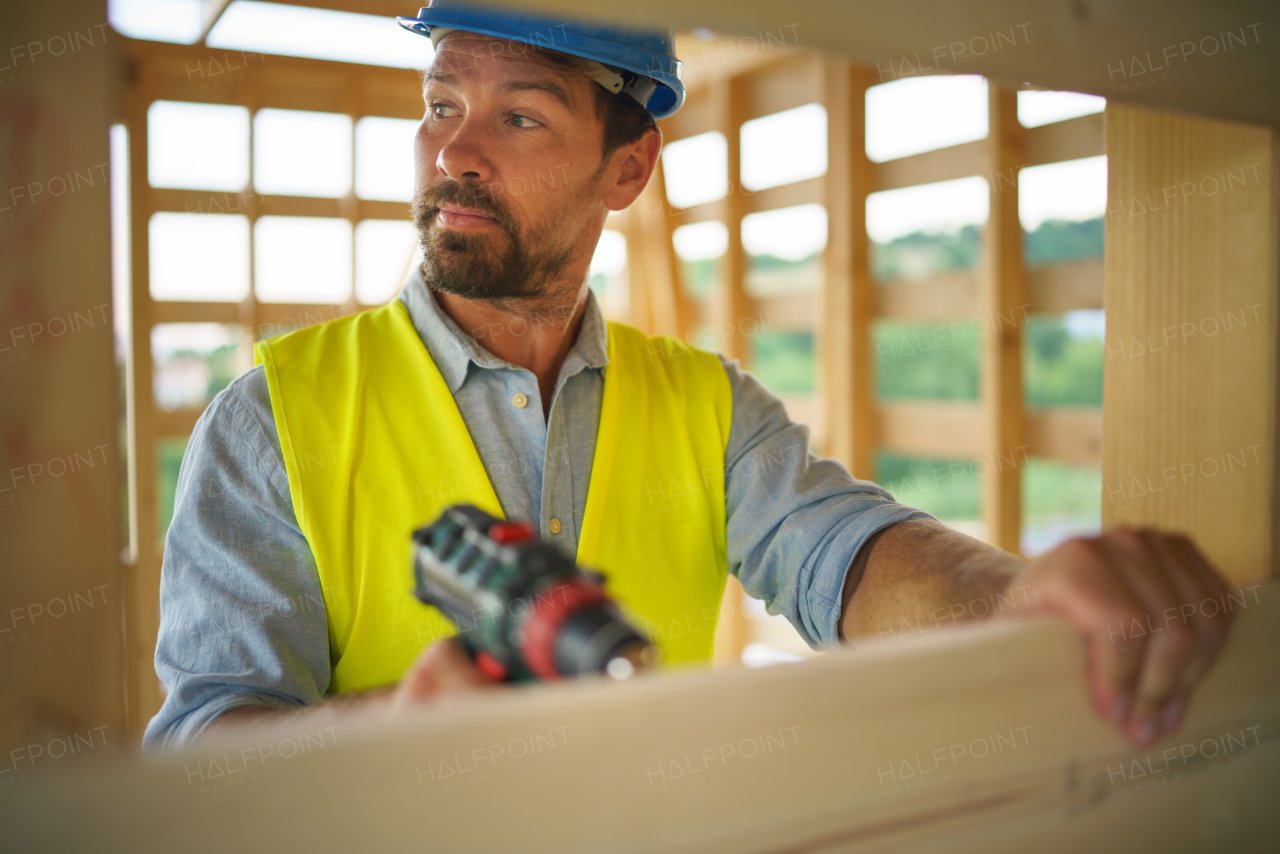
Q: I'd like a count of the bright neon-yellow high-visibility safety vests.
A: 1